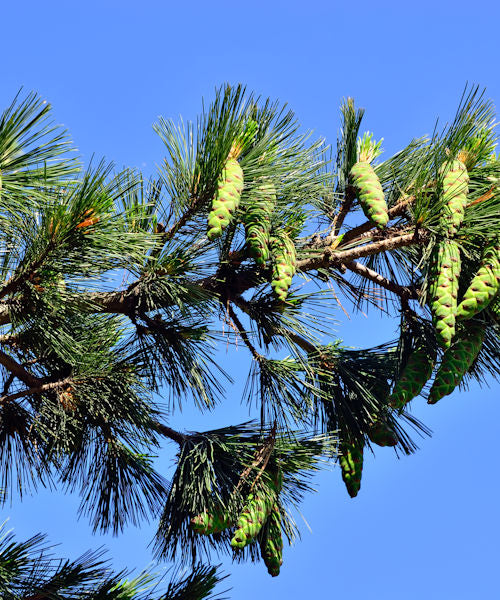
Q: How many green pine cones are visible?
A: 14